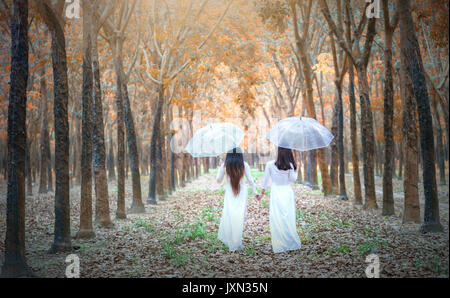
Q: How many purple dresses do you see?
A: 0